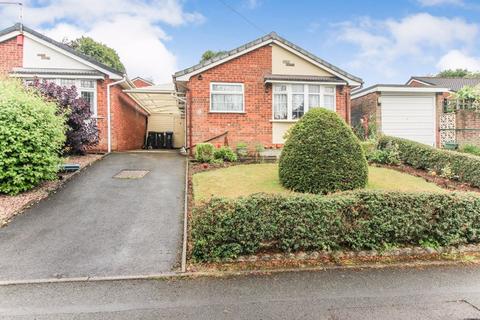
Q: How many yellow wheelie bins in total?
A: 0